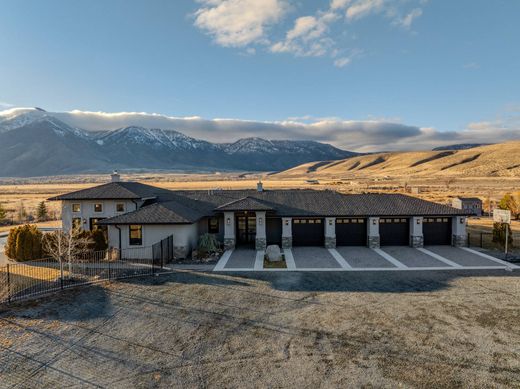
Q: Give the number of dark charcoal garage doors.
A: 4